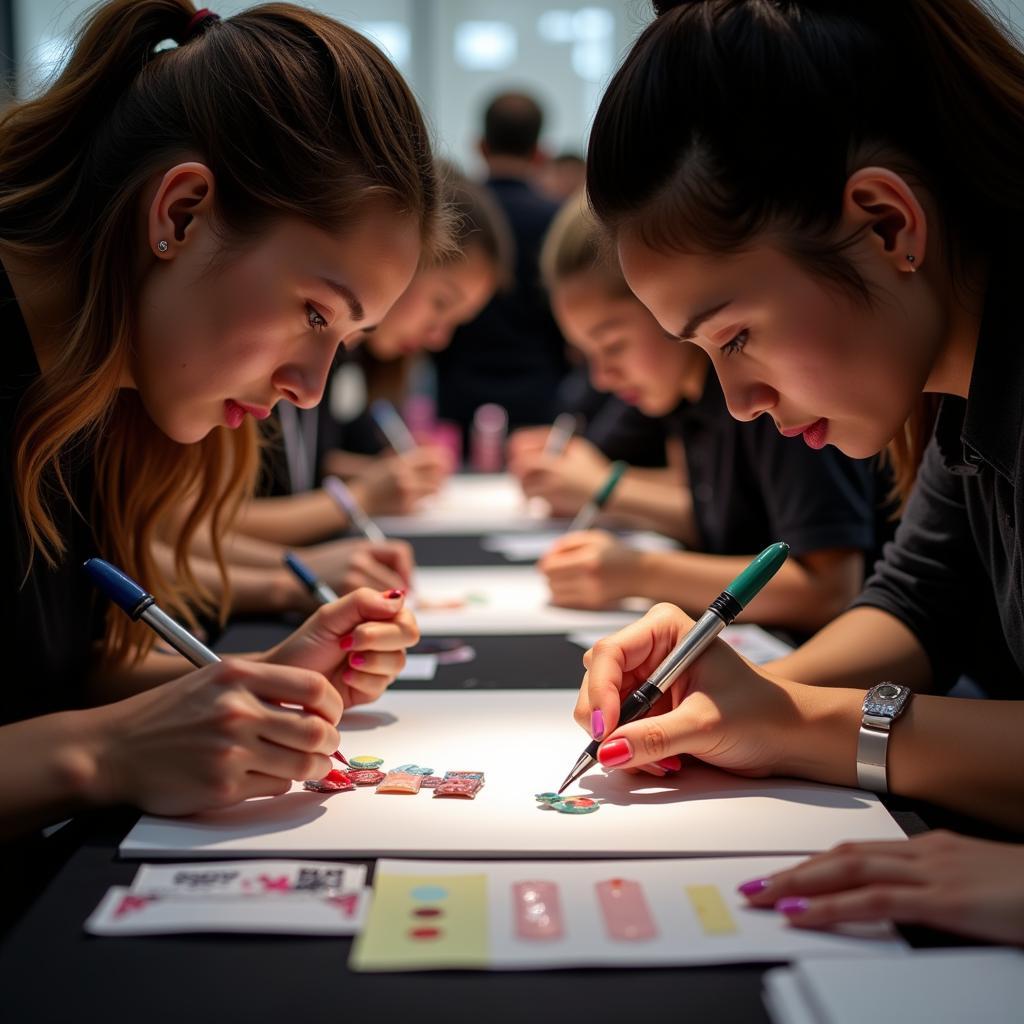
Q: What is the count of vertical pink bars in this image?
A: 2